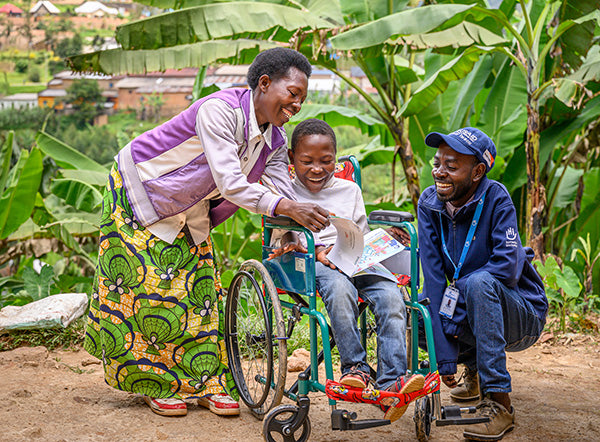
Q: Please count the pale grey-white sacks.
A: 1